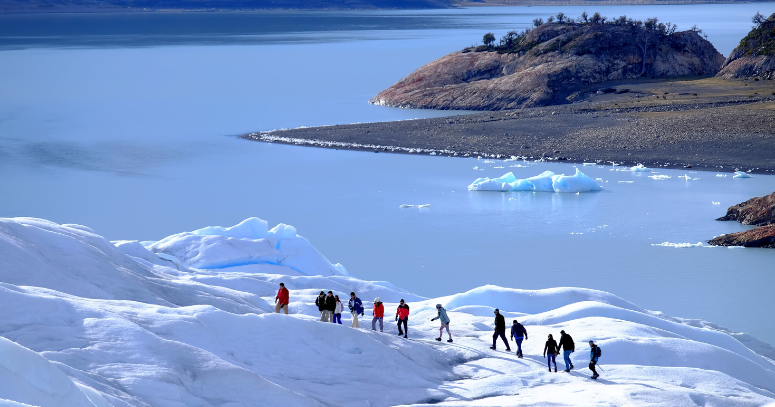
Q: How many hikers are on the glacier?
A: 13